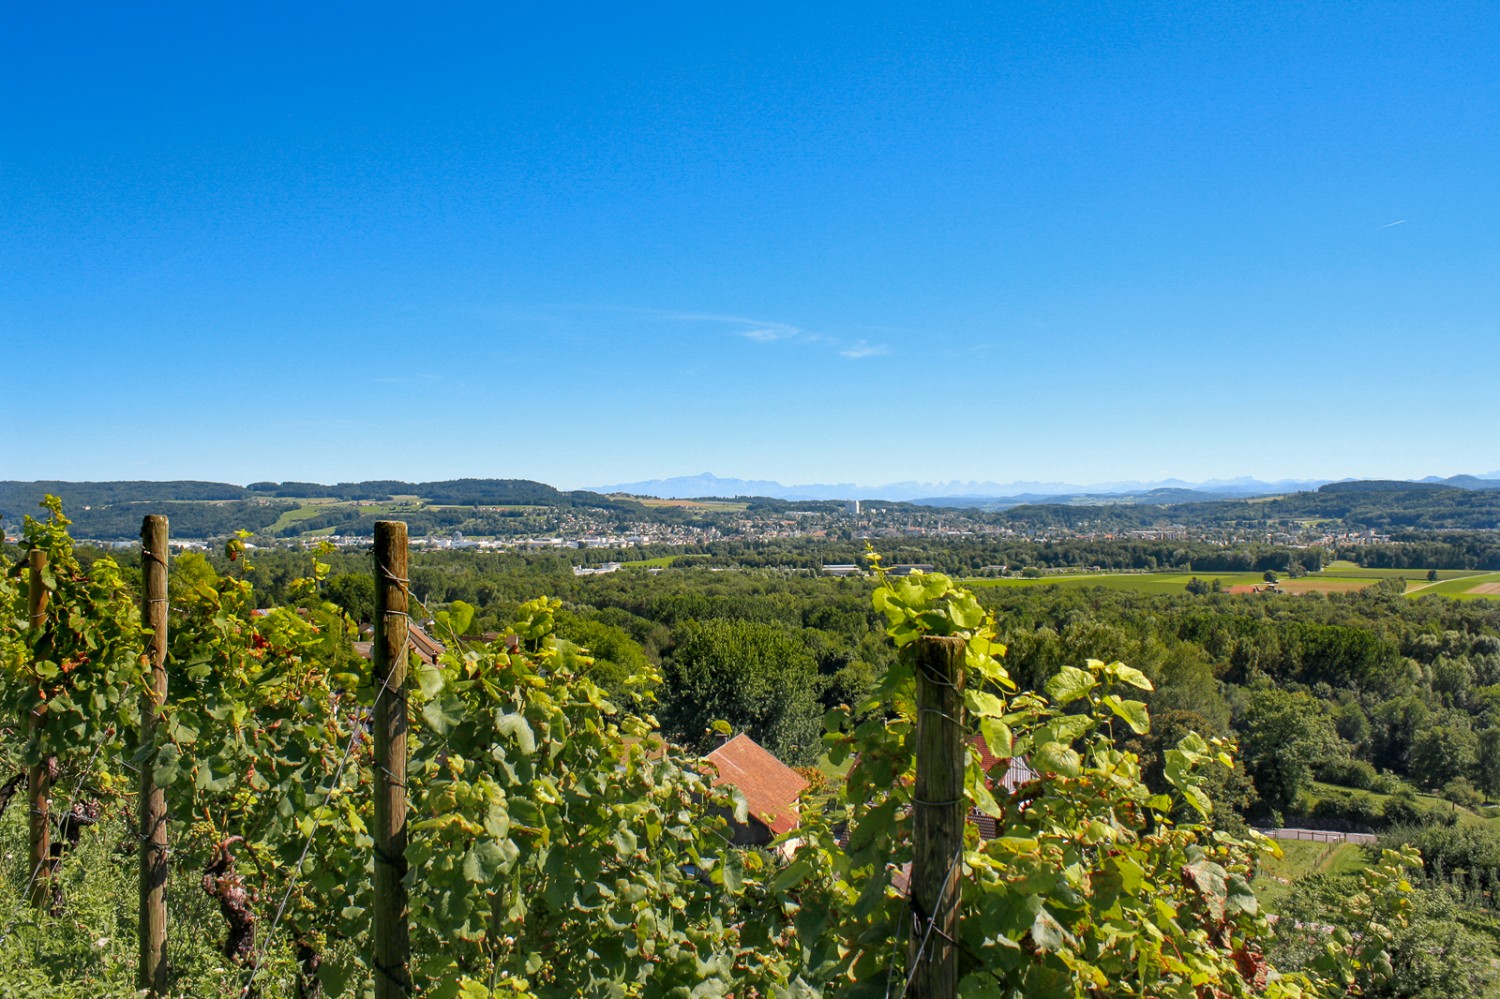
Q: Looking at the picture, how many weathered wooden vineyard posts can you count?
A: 4